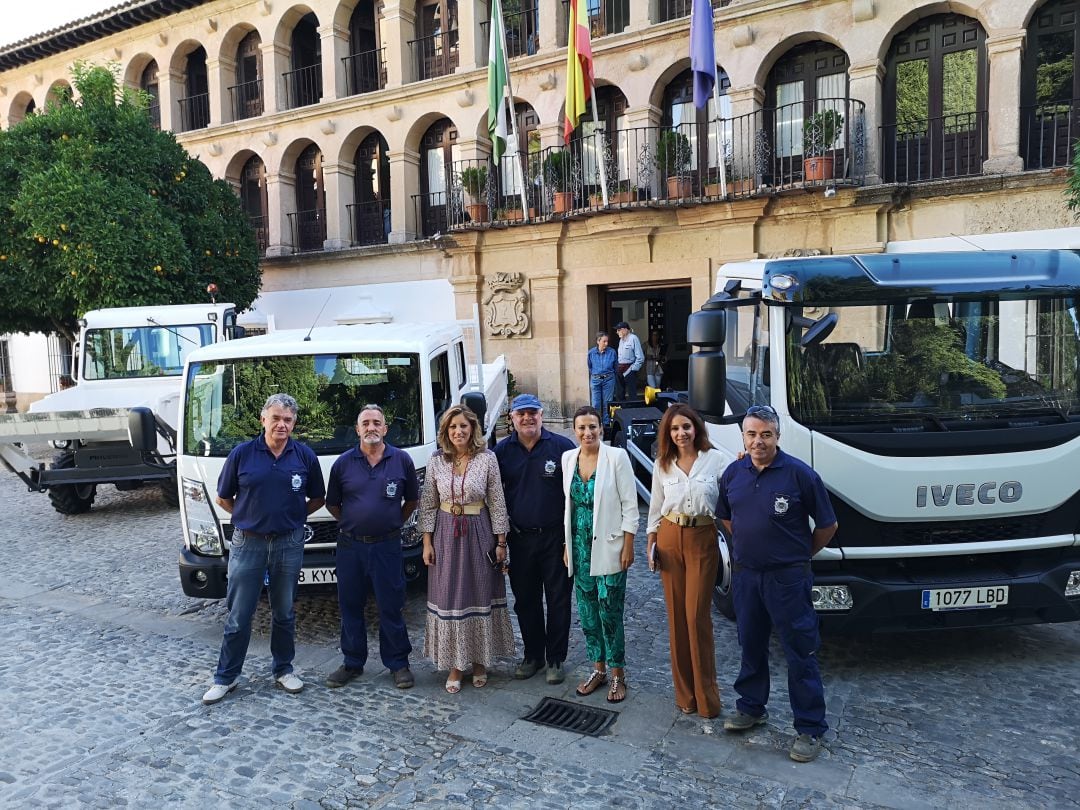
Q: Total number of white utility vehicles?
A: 3